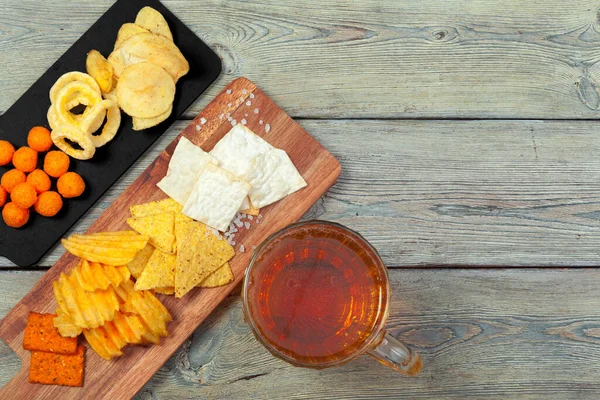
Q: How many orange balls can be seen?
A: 11